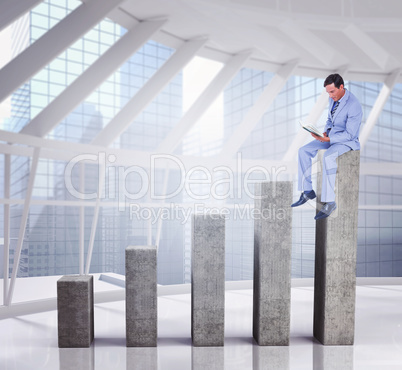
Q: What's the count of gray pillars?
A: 5